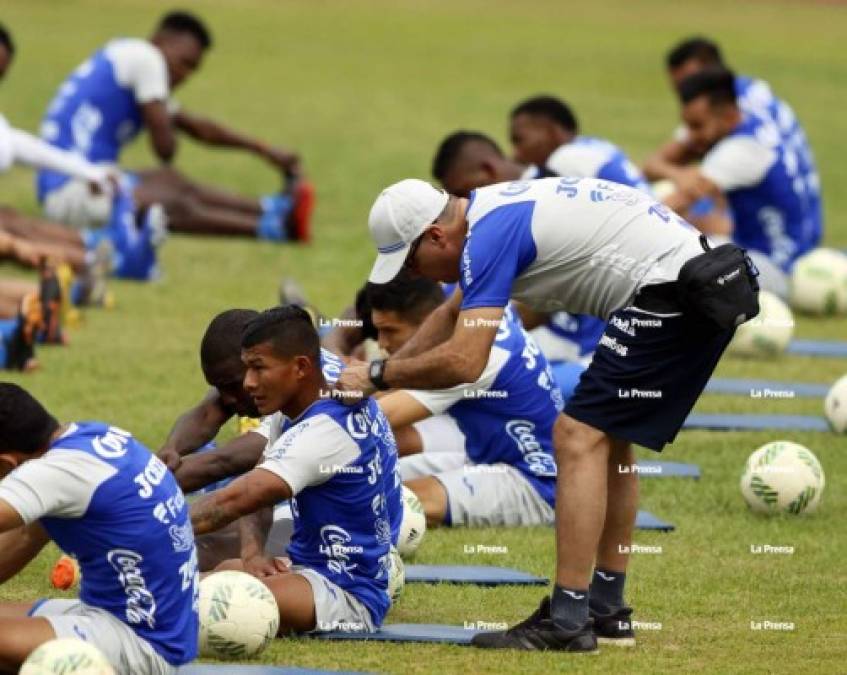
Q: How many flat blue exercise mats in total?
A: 8